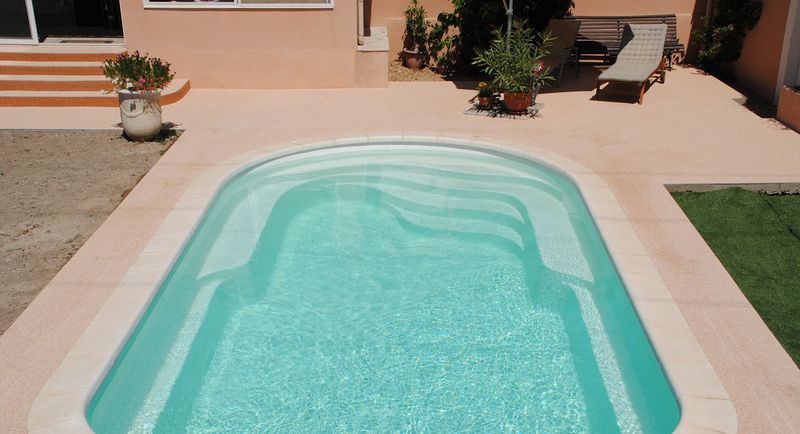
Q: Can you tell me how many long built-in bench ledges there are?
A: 2